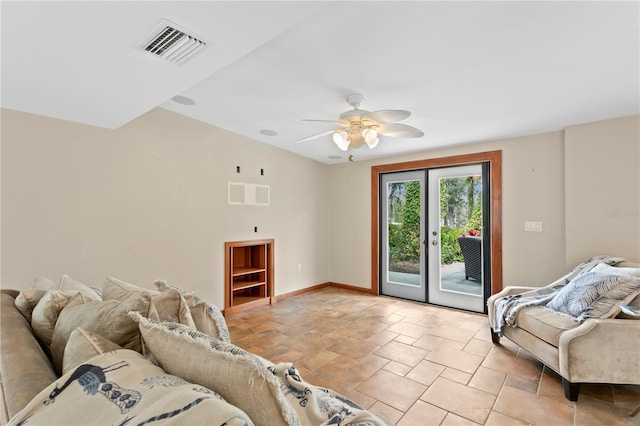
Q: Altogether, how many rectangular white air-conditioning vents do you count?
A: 1